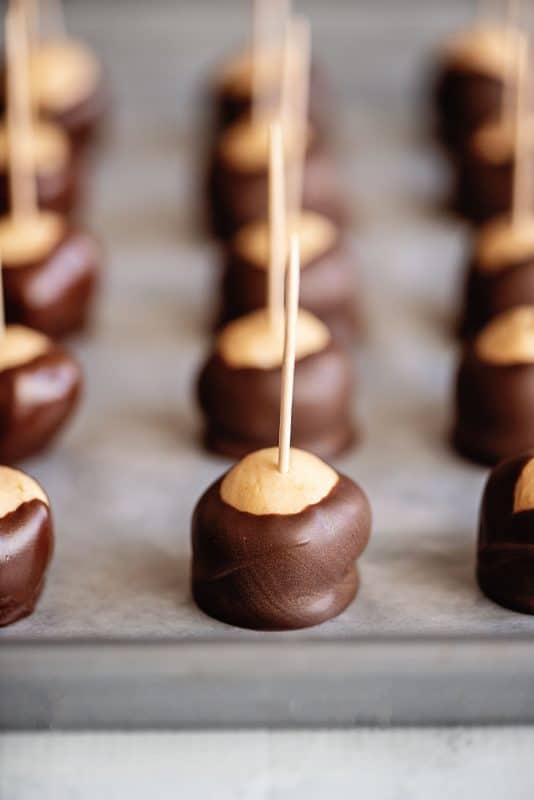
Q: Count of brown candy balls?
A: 15